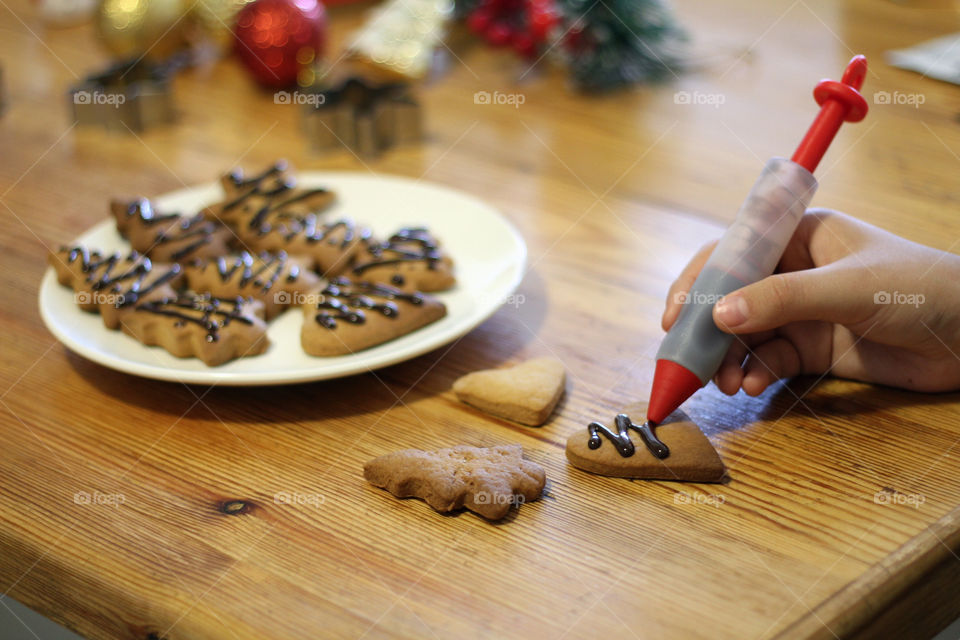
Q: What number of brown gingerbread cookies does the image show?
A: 11